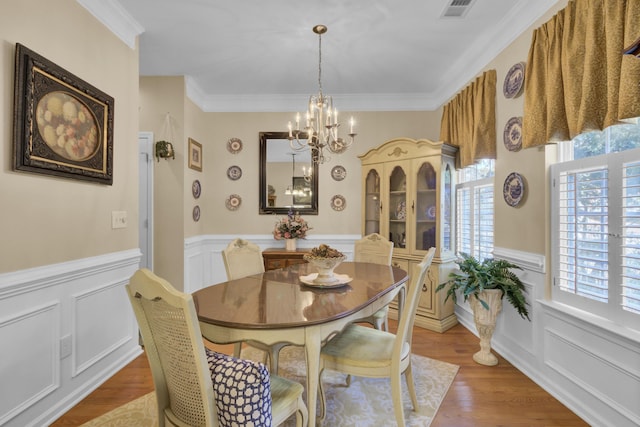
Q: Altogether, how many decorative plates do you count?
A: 11